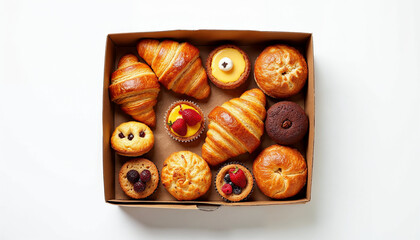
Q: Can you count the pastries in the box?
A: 12